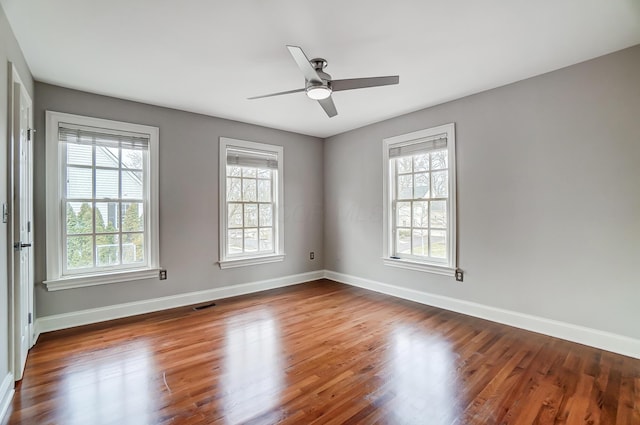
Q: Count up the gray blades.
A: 4